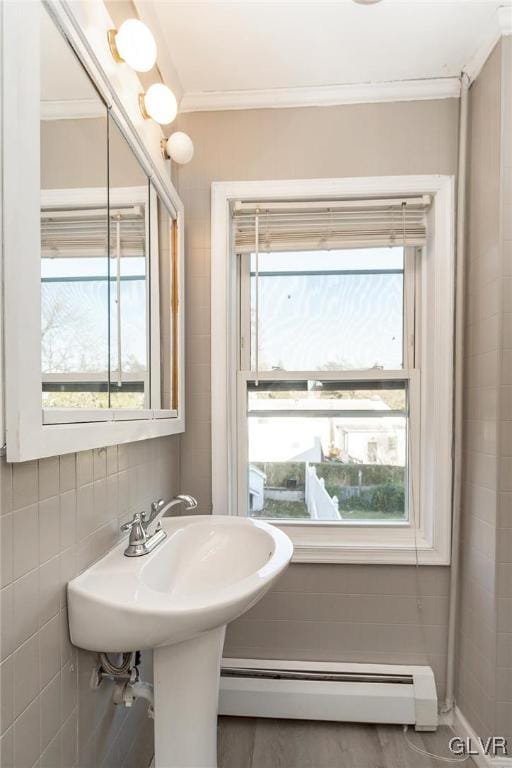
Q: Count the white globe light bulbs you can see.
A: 3